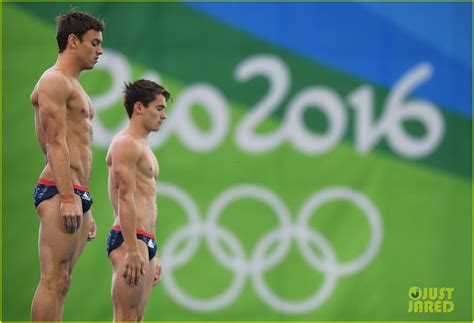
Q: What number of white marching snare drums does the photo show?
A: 0